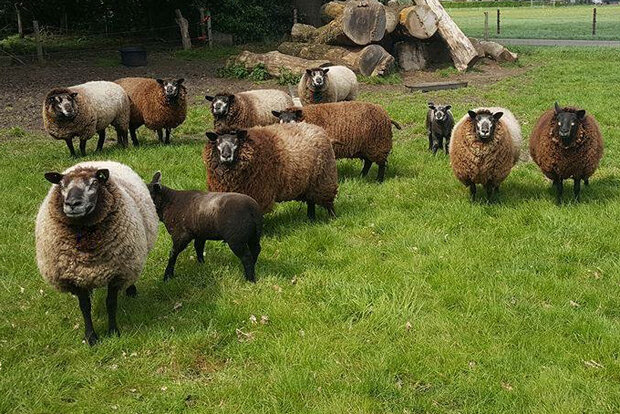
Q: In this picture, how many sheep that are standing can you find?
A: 11